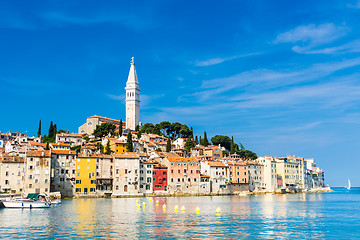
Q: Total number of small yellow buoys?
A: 10